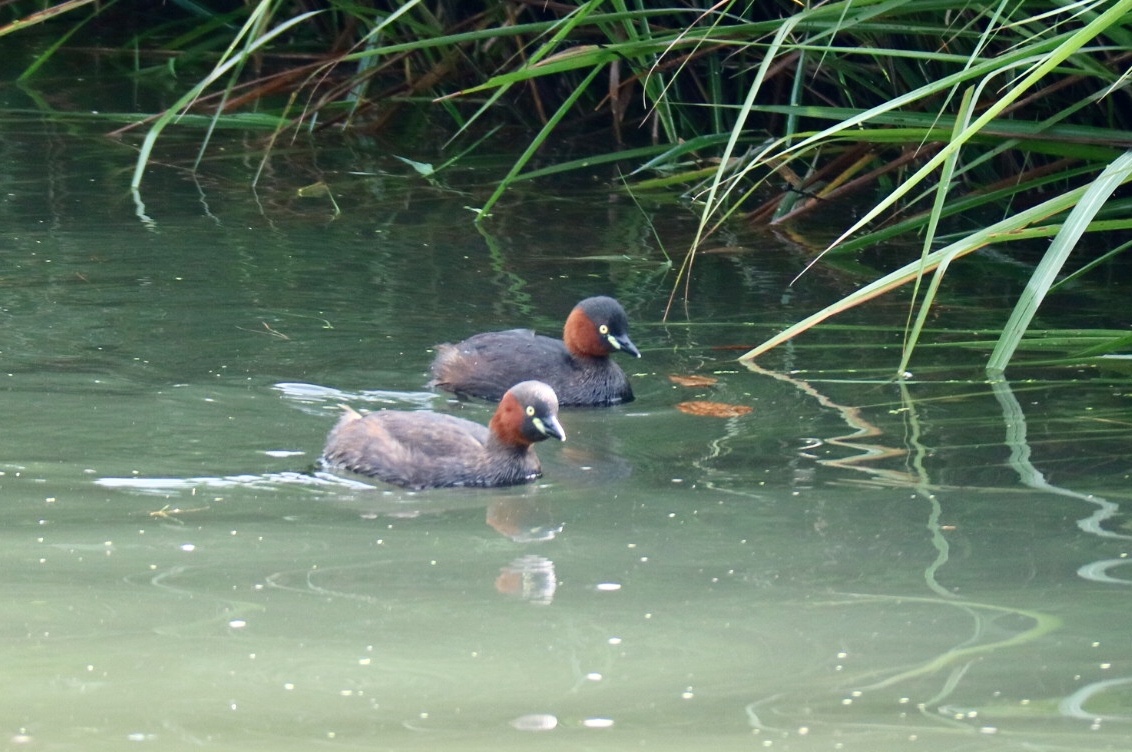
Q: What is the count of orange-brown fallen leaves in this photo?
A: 2